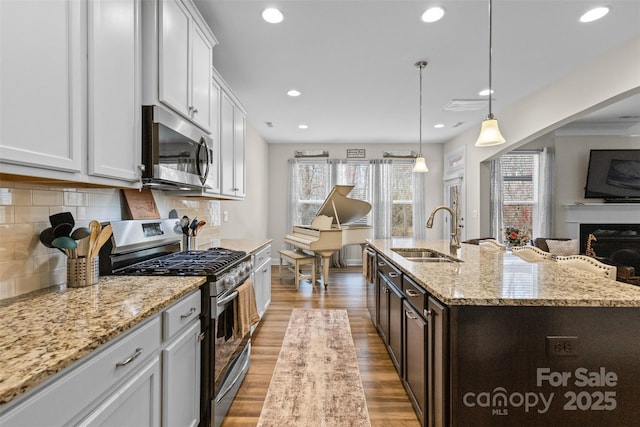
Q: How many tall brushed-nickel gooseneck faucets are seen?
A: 1